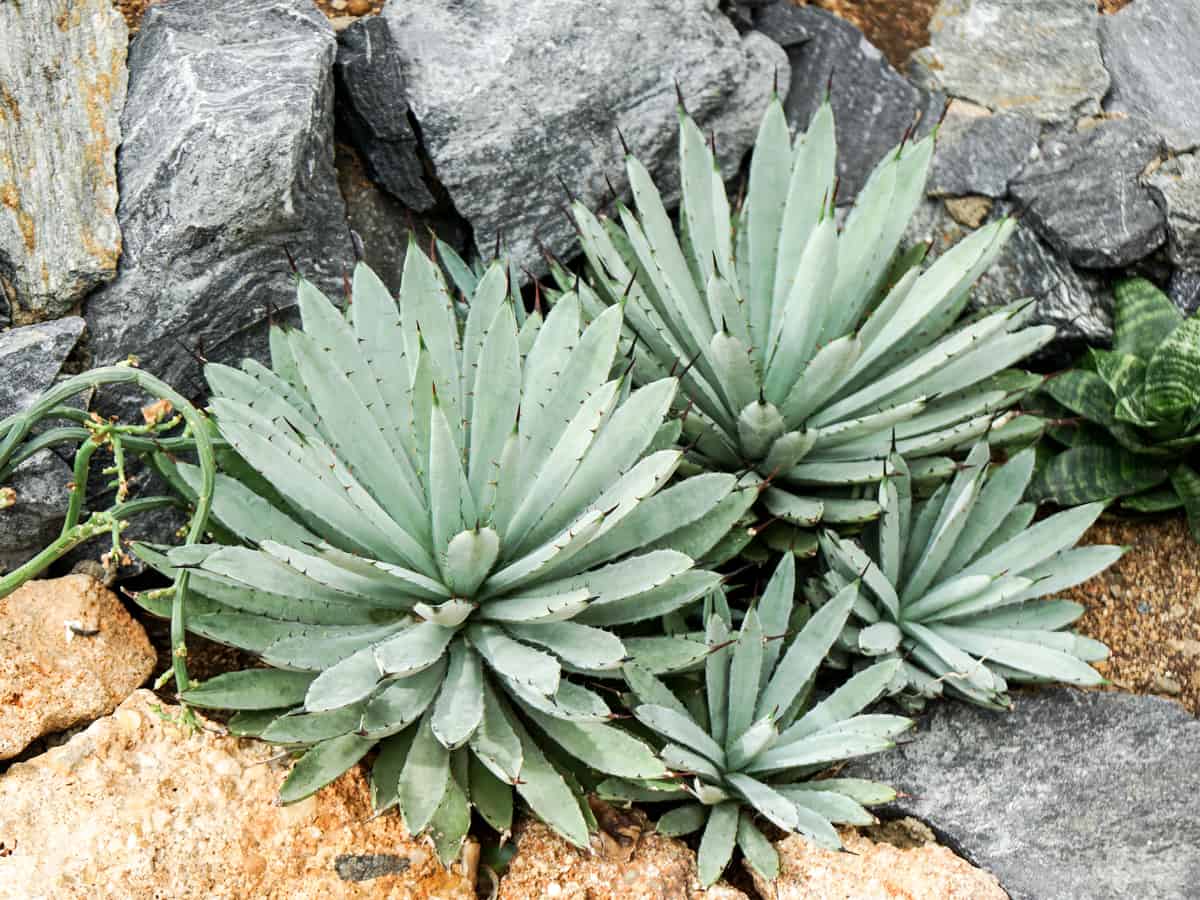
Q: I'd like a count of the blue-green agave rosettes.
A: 4